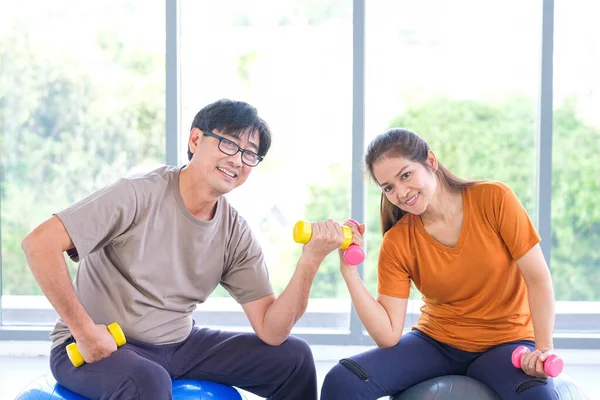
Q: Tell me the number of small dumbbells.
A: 4